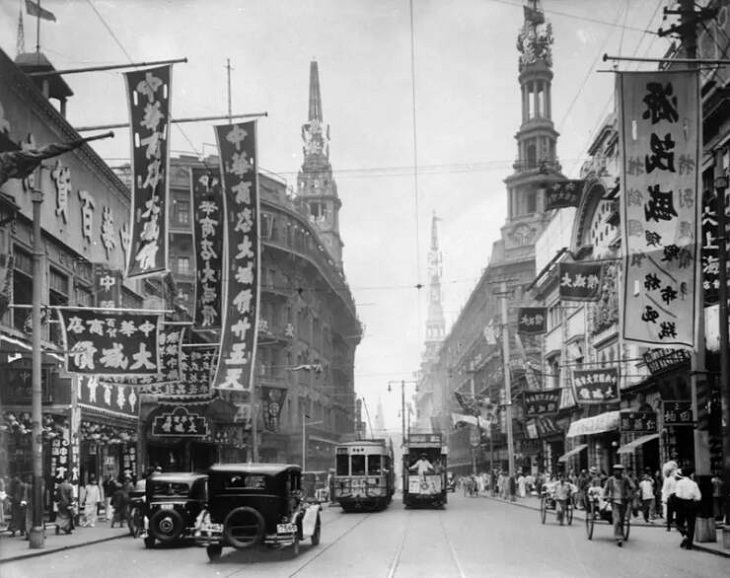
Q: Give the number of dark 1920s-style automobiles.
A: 2